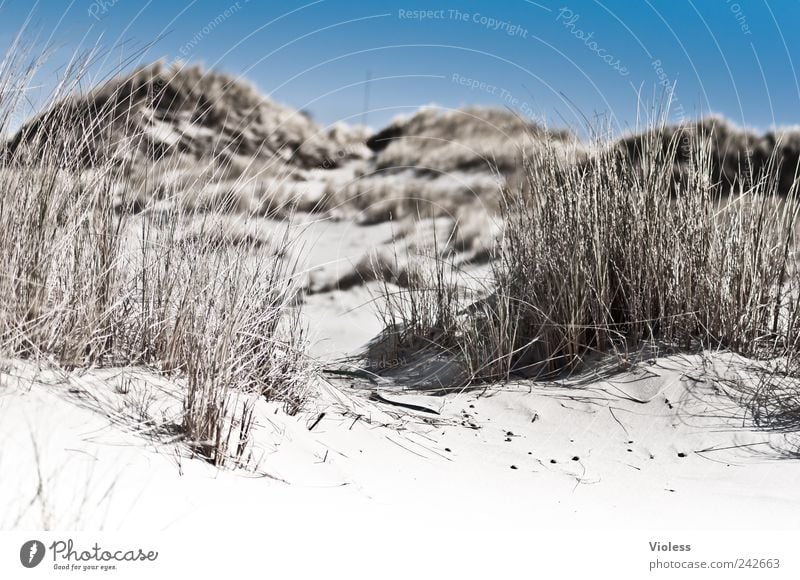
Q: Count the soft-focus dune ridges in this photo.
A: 3